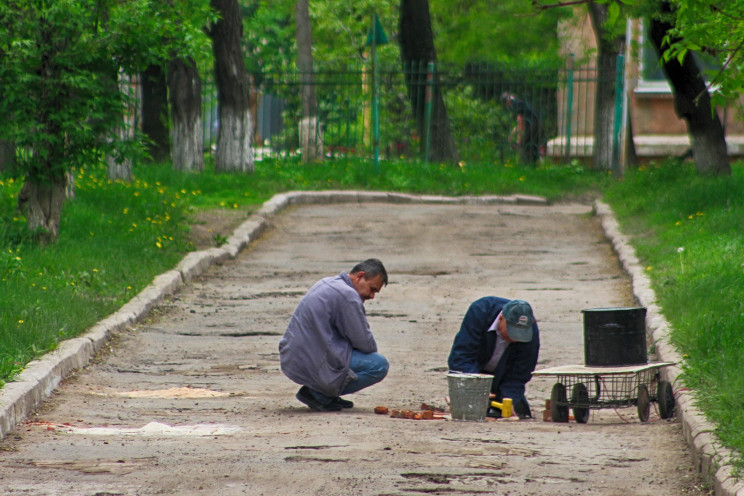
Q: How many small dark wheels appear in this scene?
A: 4